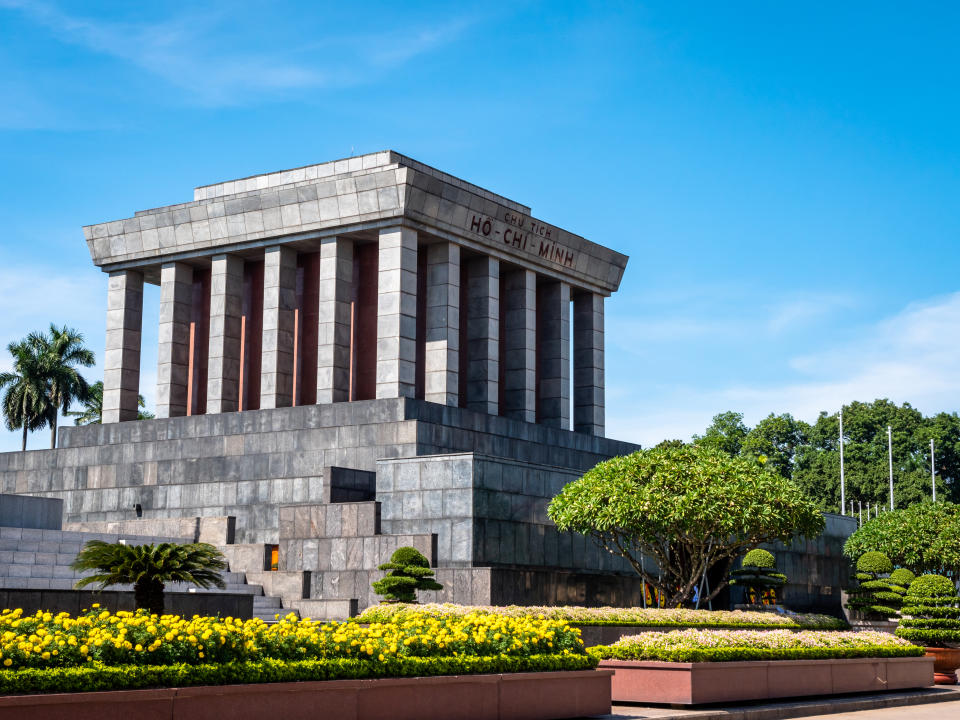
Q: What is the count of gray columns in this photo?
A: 11